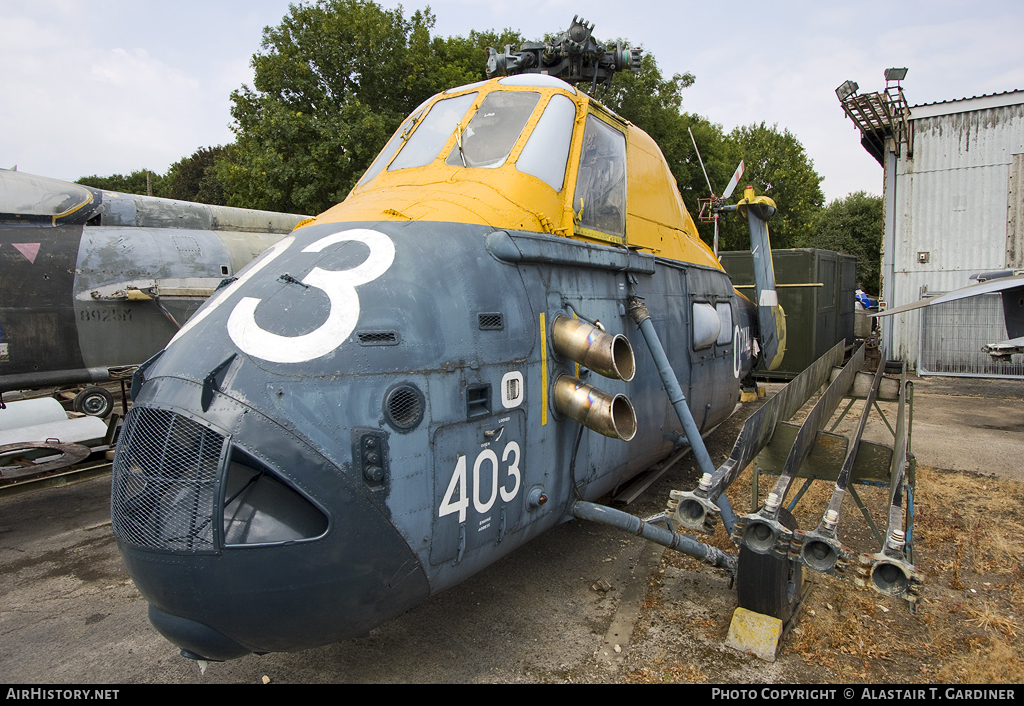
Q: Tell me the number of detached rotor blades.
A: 4